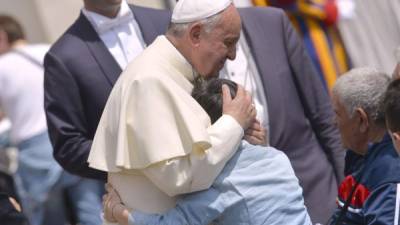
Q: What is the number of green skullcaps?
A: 0